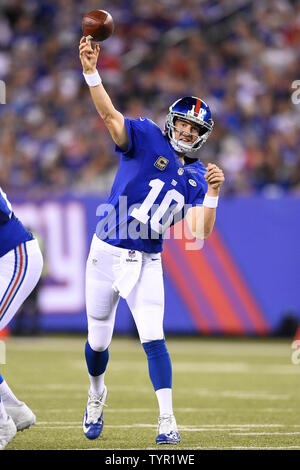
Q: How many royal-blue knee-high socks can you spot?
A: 2